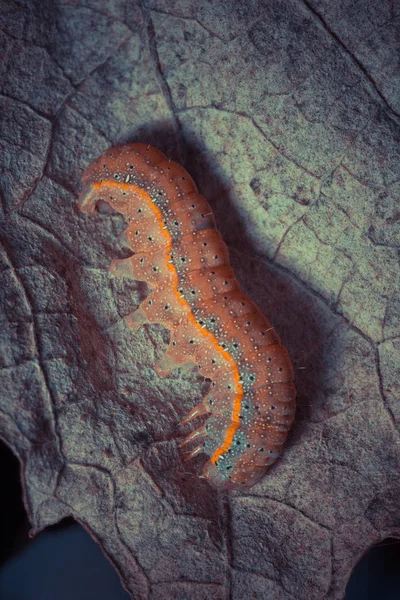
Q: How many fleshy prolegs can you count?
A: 5